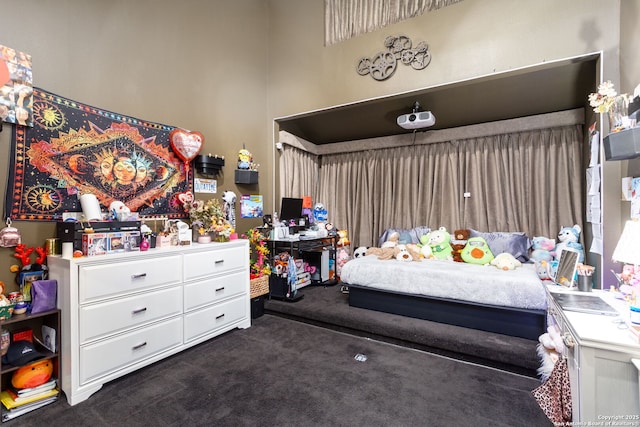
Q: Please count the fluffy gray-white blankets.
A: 1